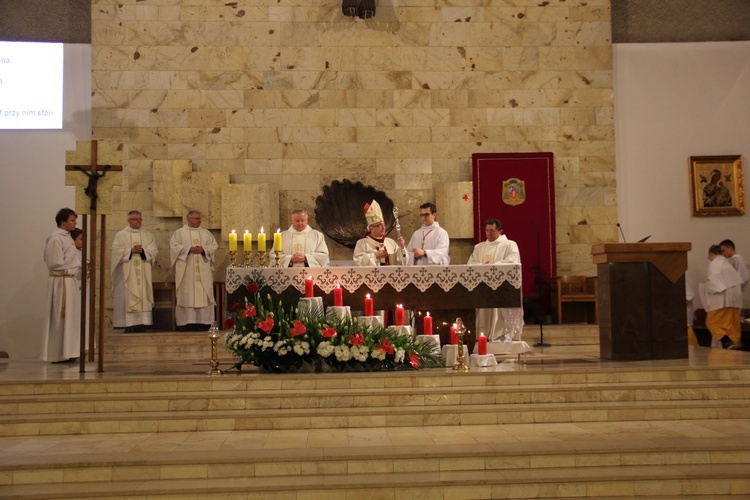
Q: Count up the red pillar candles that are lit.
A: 7